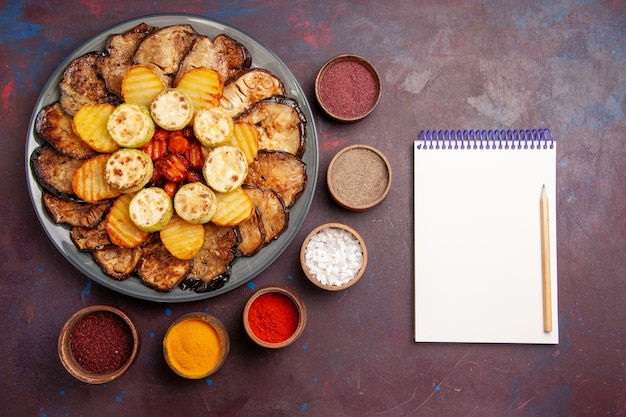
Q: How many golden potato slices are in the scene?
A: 8